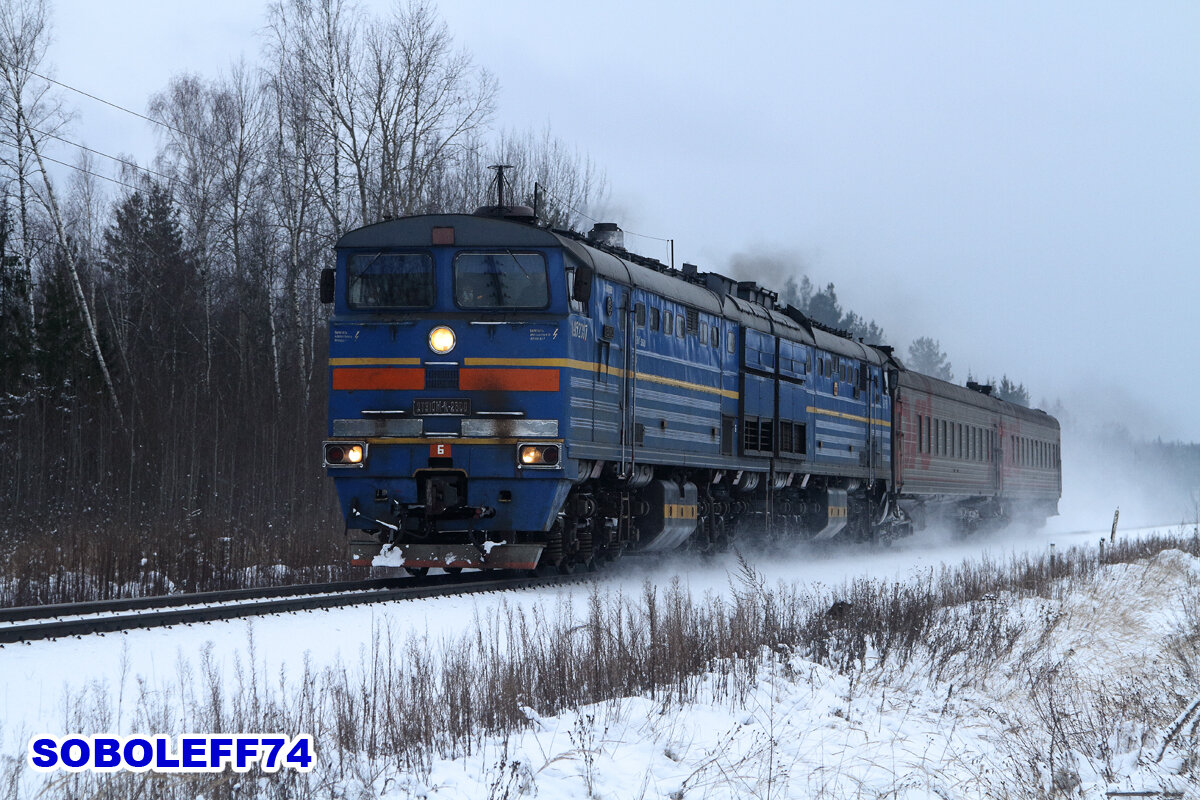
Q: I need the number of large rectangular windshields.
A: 2